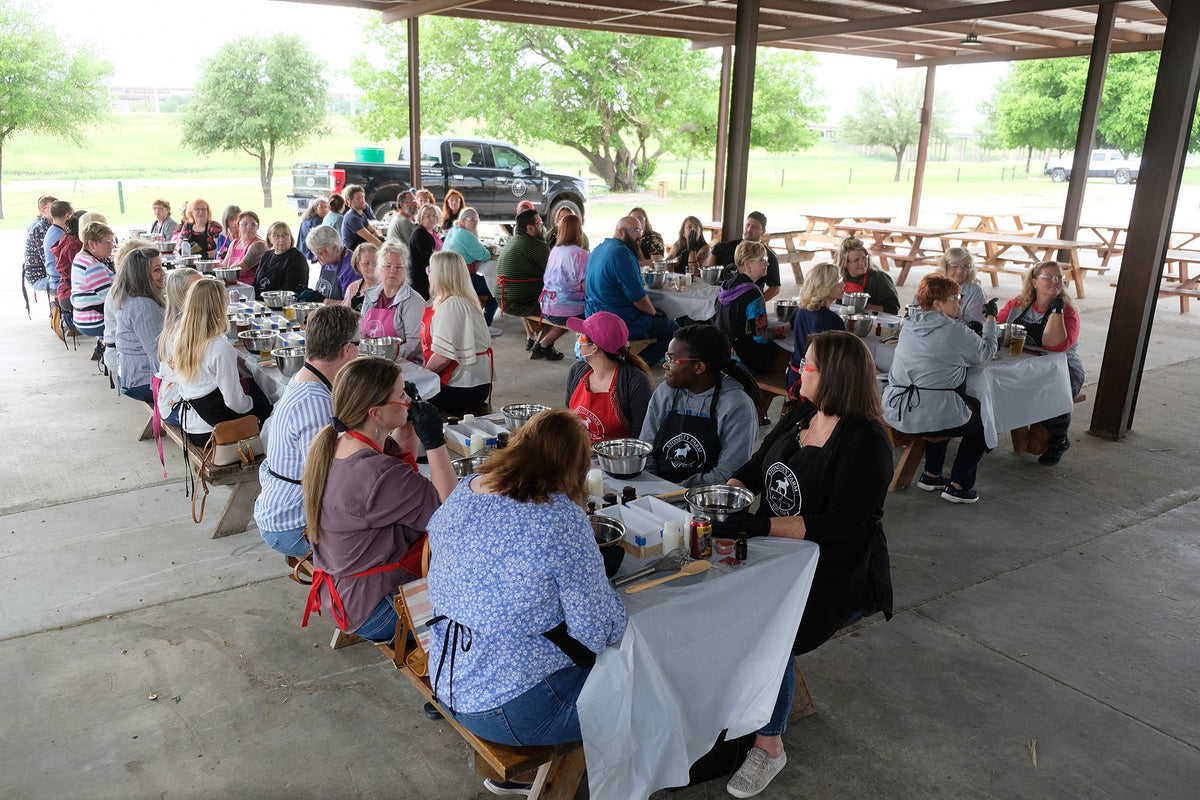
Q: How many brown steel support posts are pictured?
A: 6